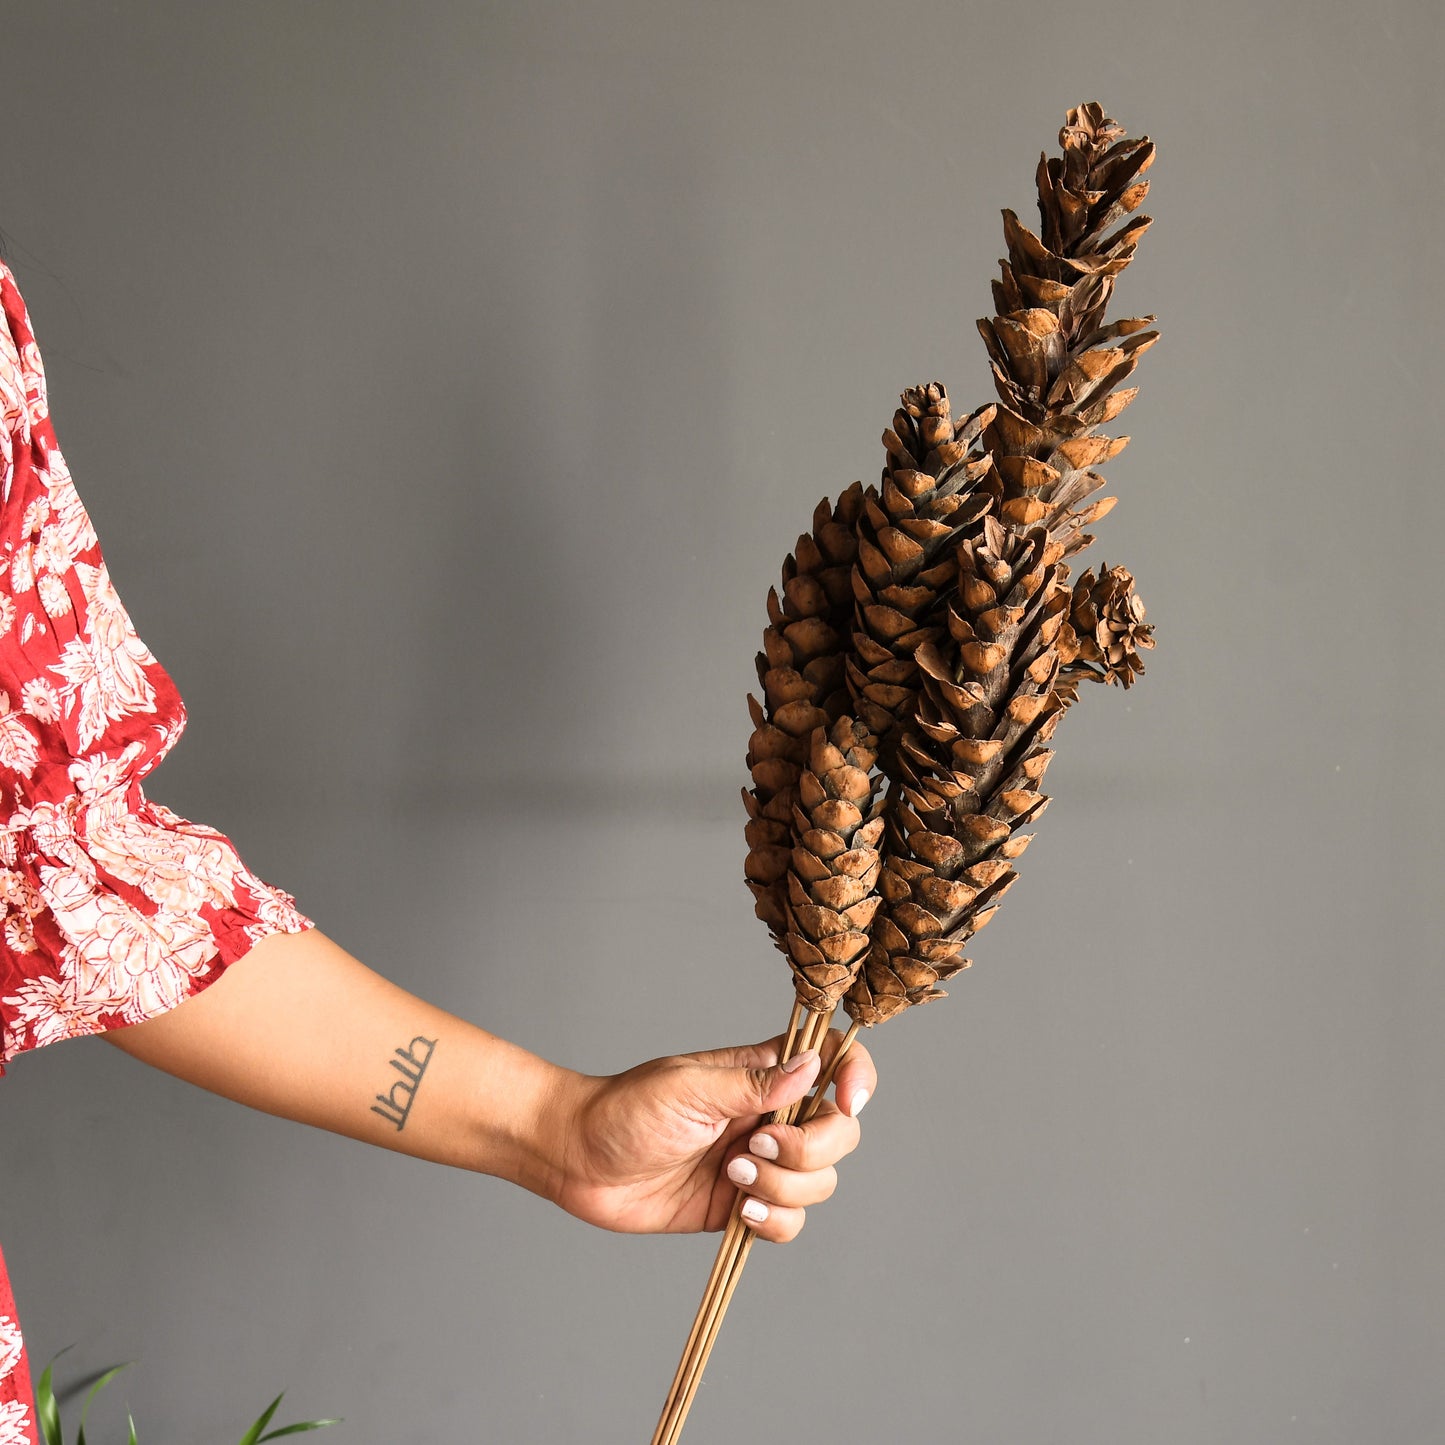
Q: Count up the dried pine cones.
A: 6